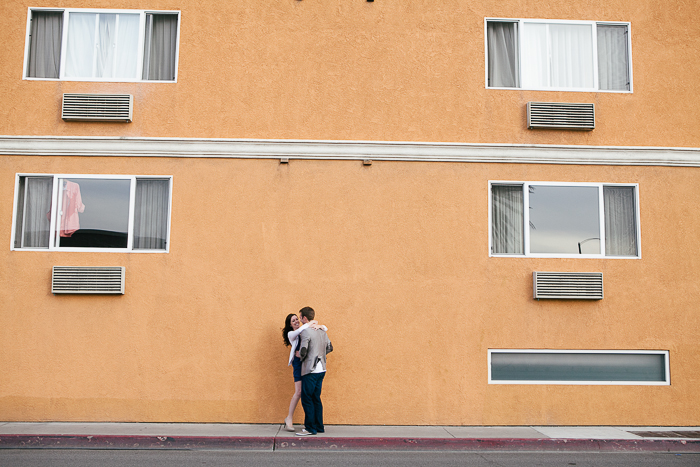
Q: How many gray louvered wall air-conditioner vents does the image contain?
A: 4